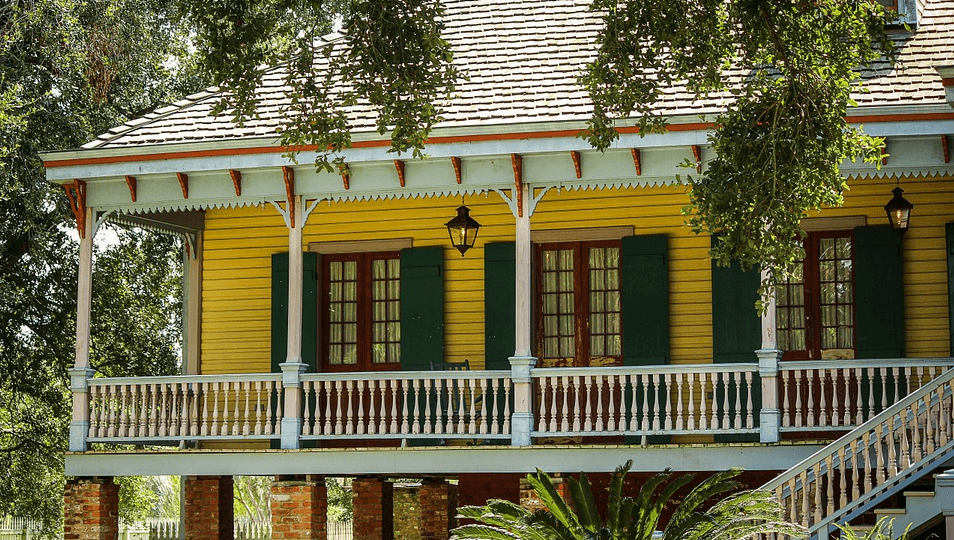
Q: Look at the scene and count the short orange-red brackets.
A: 11